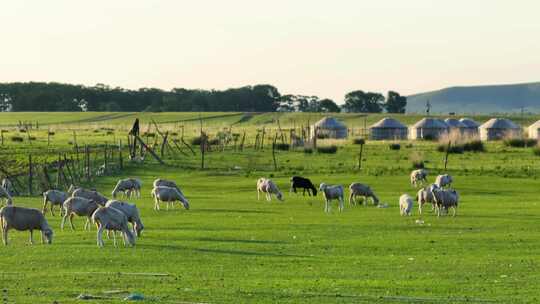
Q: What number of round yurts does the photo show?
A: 7